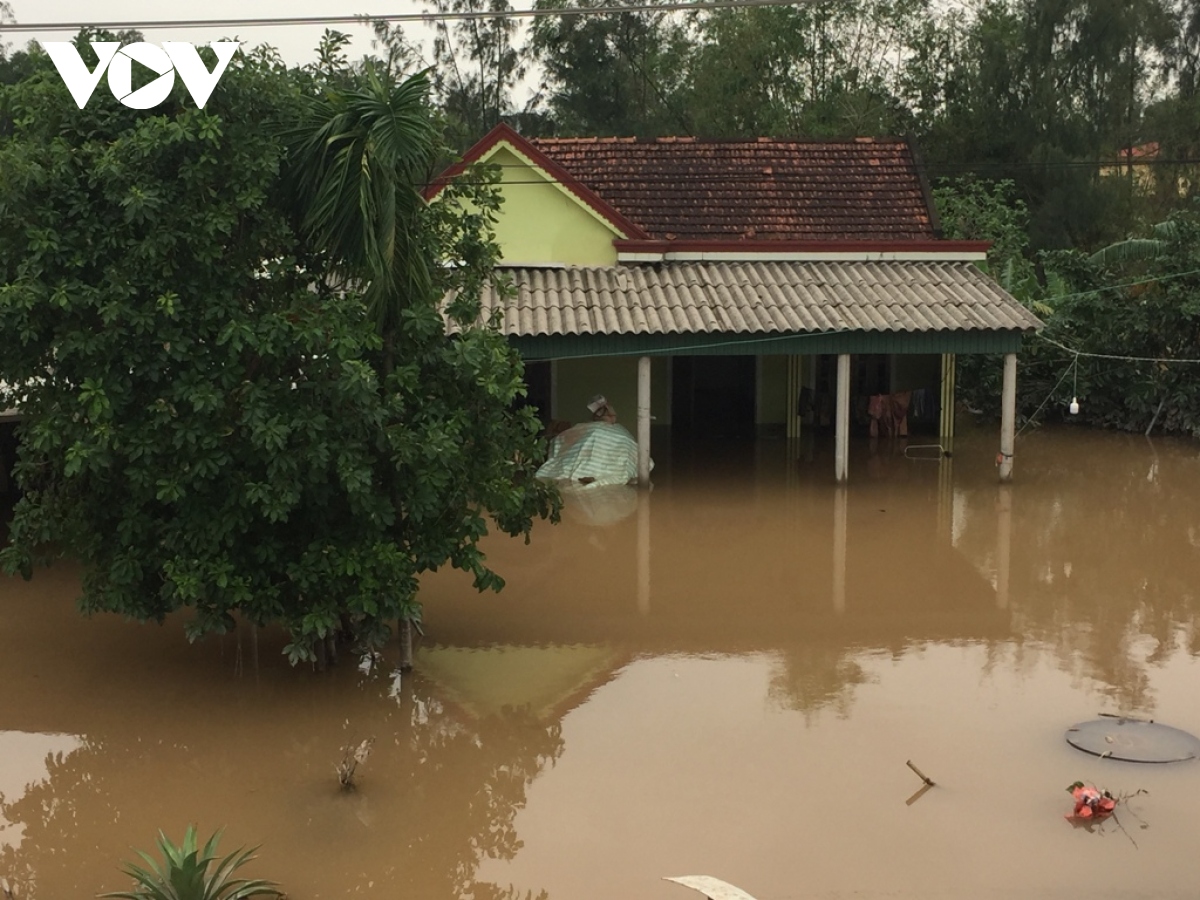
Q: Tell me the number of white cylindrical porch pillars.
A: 3